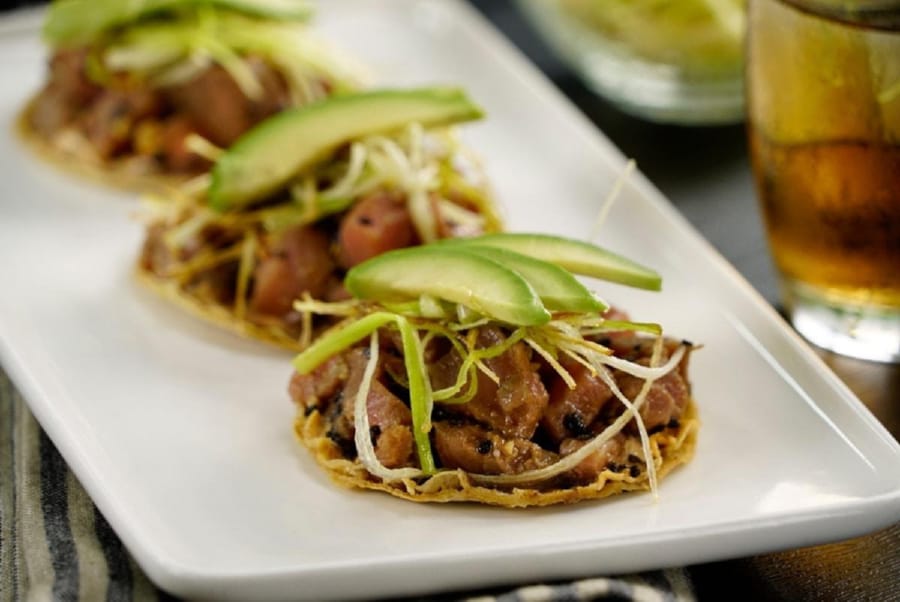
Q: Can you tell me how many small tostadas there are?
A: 3